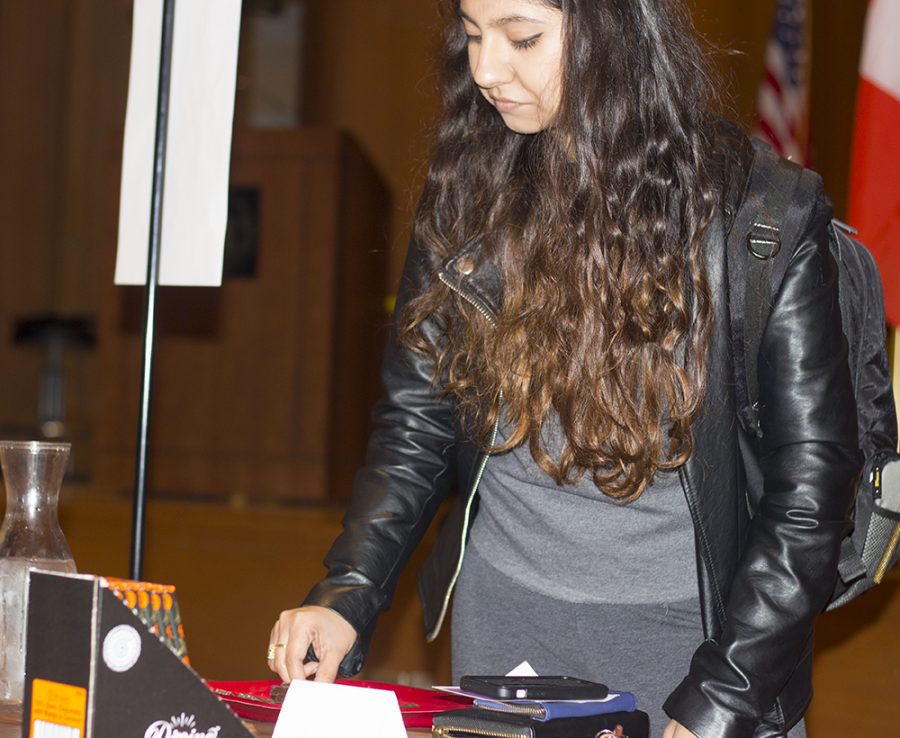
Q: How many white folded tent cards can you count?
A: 1